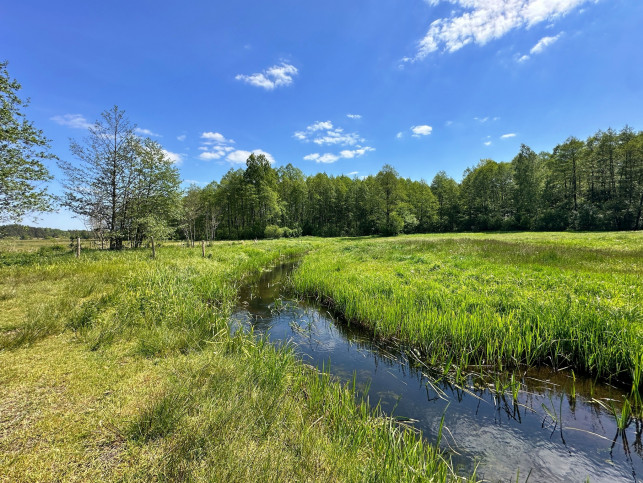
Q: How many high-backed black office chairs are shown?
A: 0